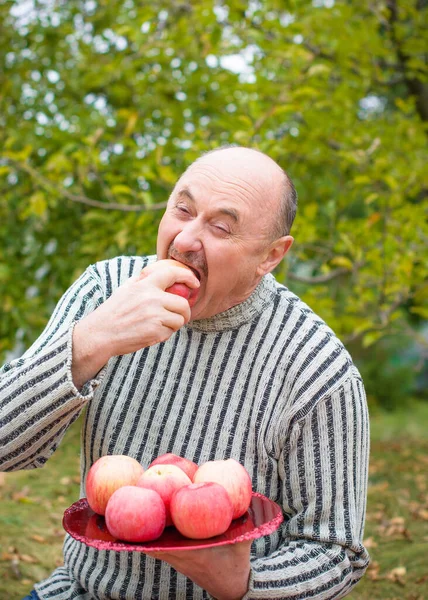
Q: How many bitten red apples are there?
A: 1